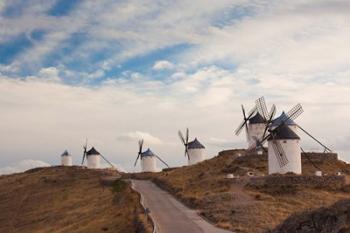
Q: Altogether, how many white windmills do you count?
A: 7